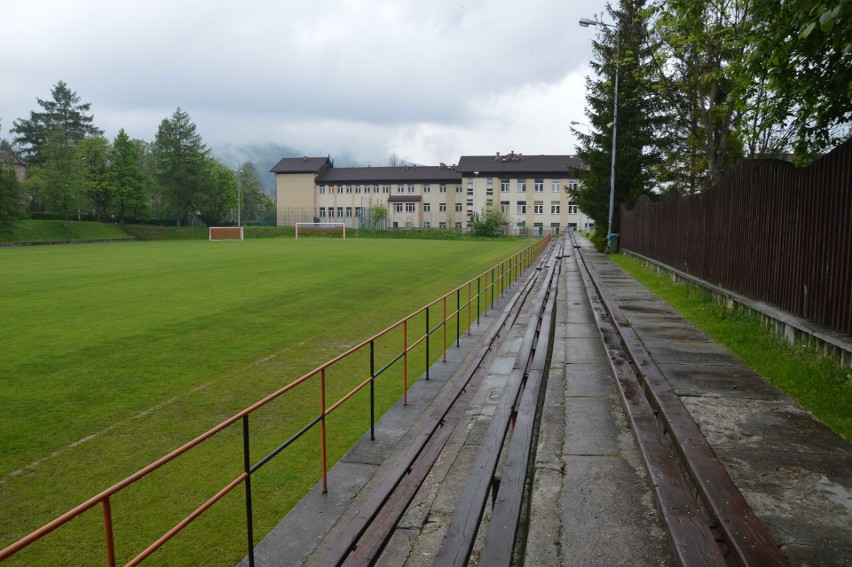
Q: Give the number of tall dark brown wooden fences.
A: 1